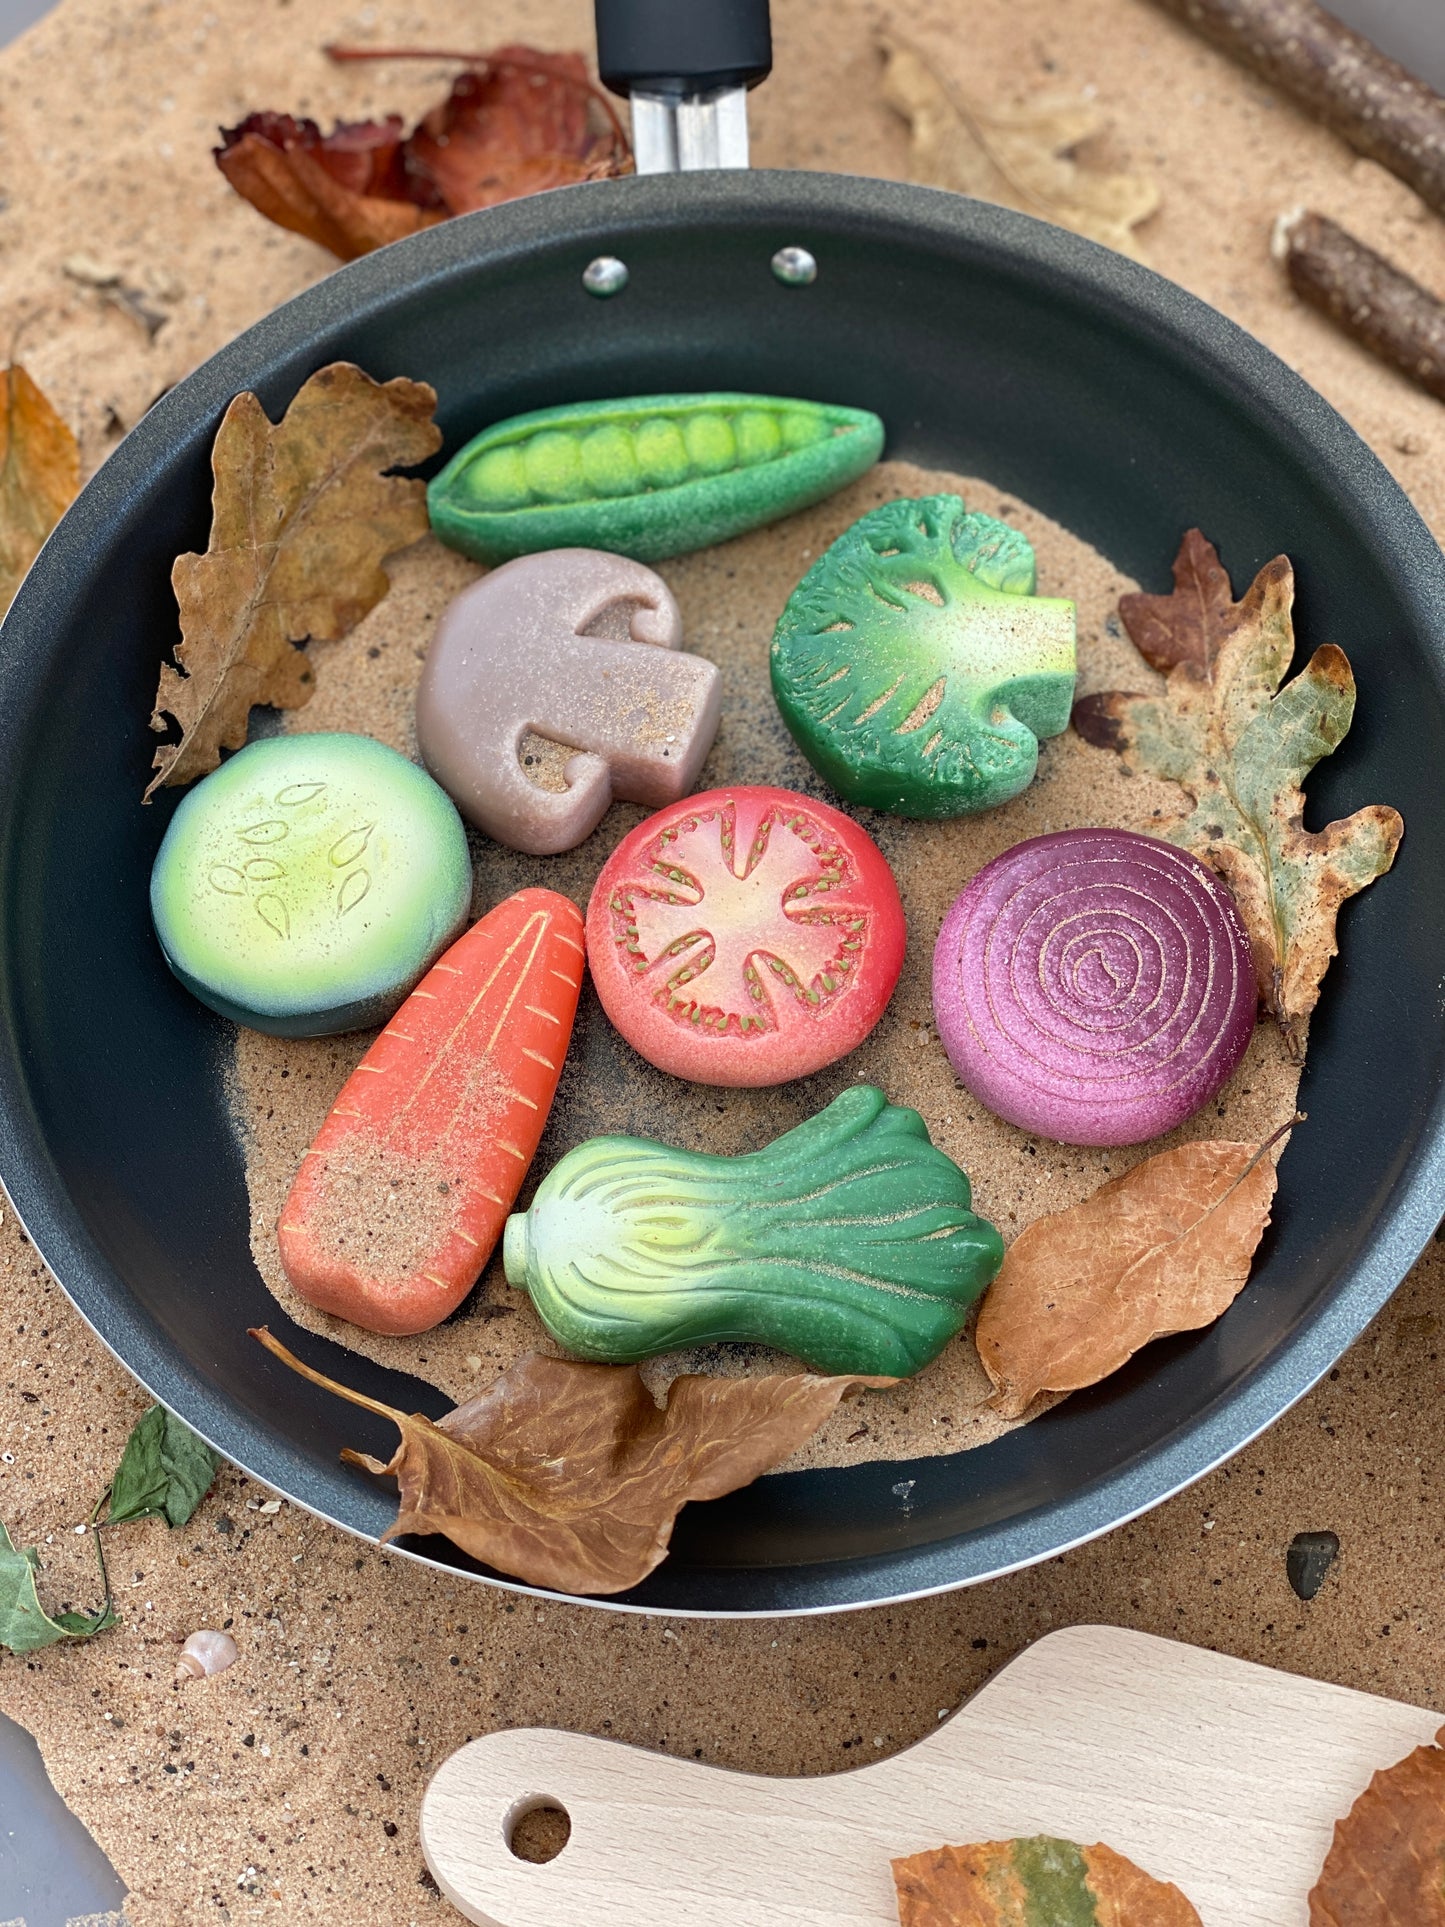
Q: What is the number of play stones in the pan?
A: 8